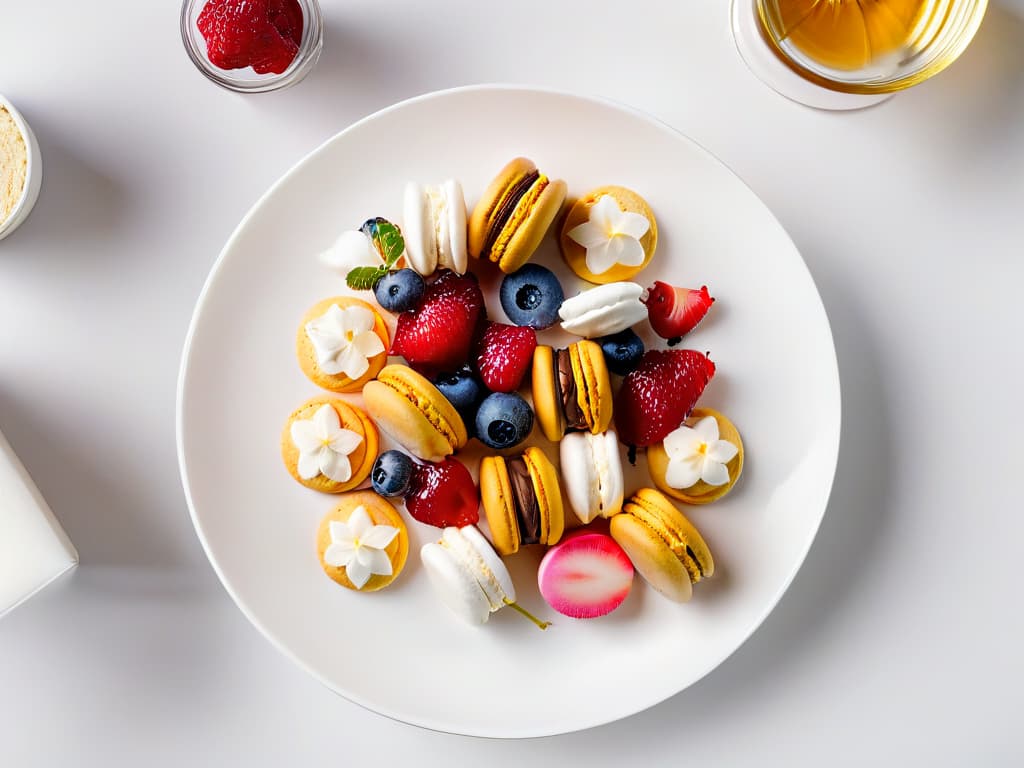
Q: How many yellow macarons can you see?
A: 5